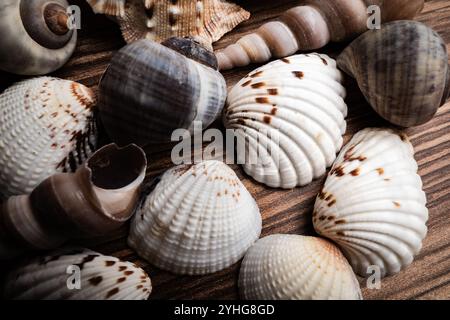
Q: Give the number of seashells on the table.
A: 12